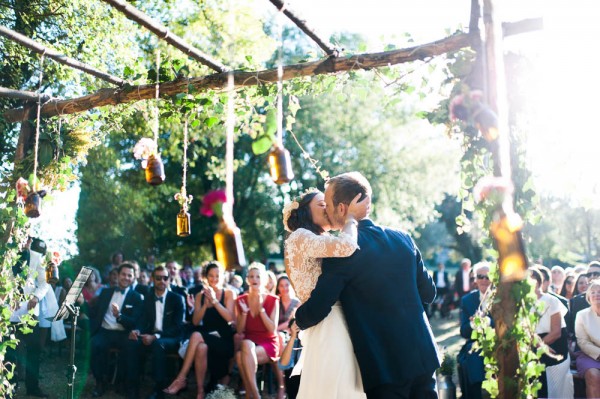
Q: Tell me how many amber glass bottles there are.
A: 8